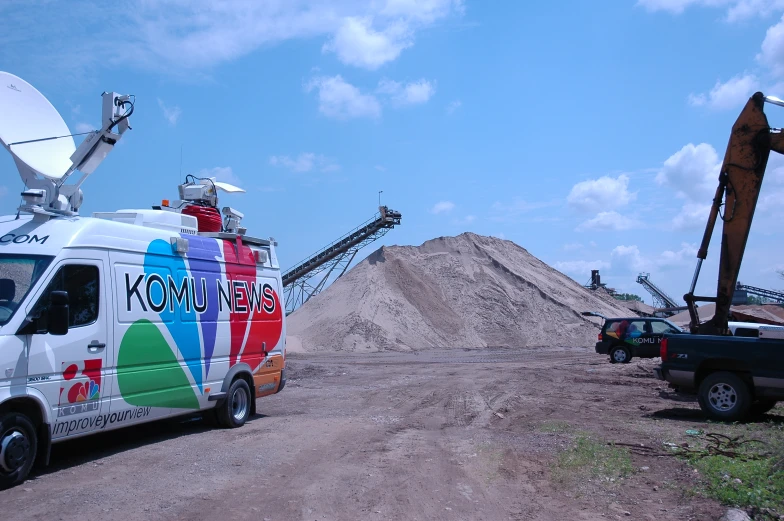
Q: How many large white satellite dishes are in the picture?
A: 1